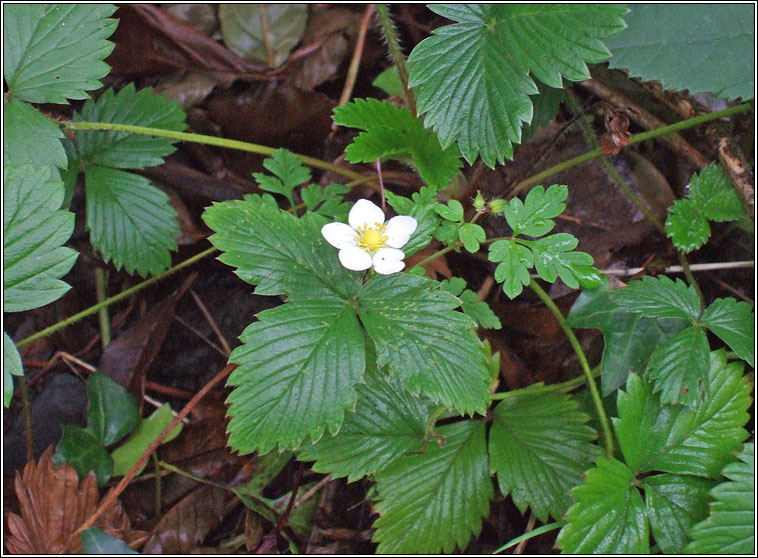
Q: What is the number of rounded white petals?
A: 5